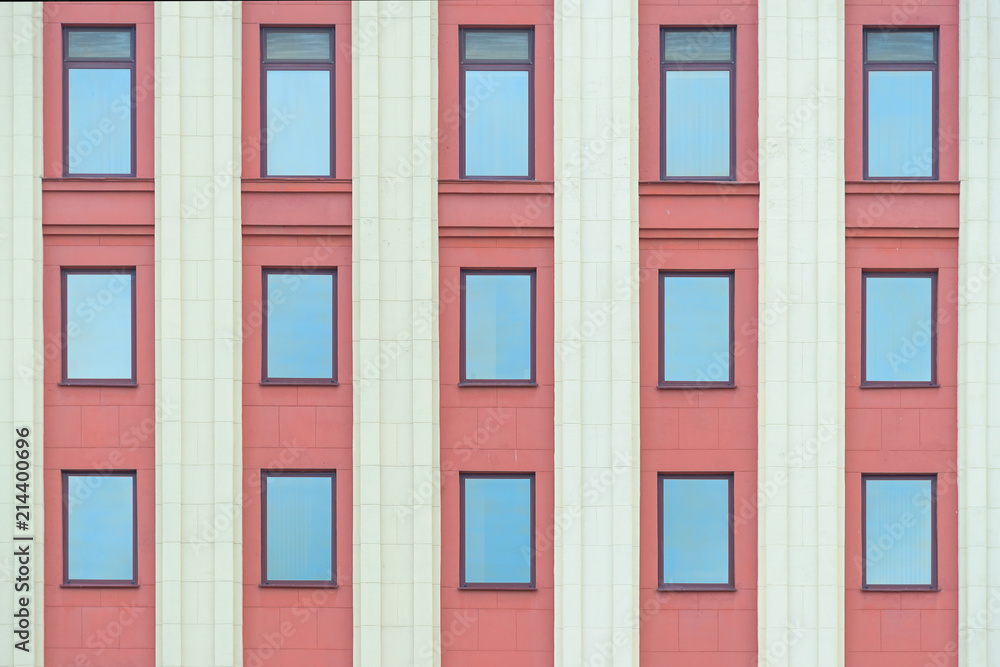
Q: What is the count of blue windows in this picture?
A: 15